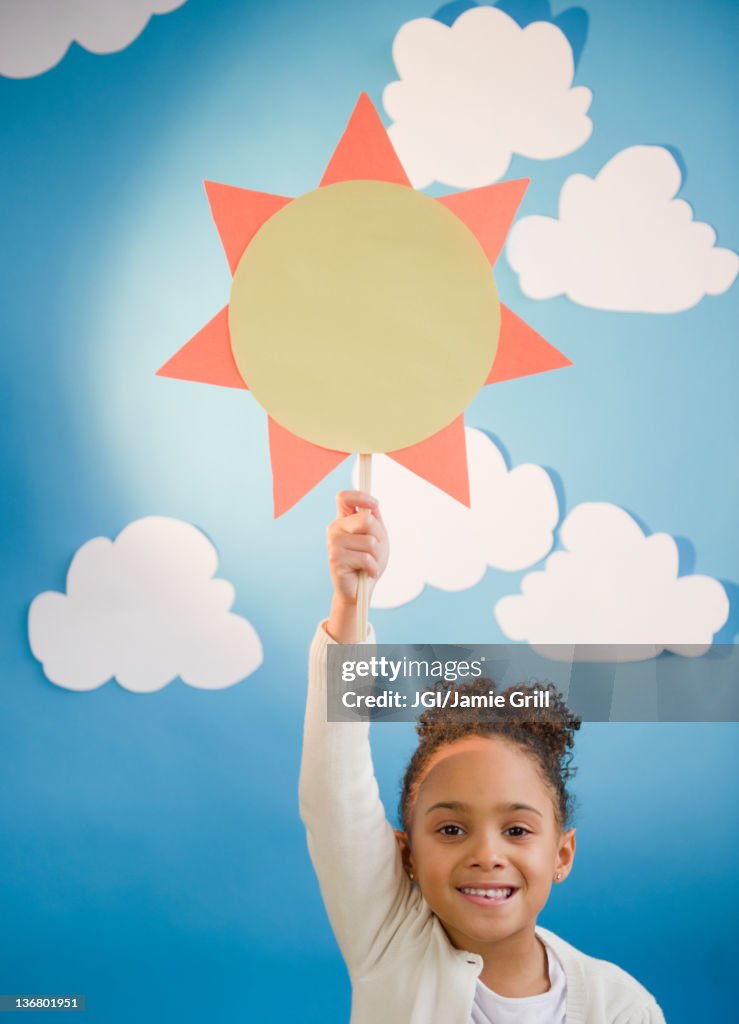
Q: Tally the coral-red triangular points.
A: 7